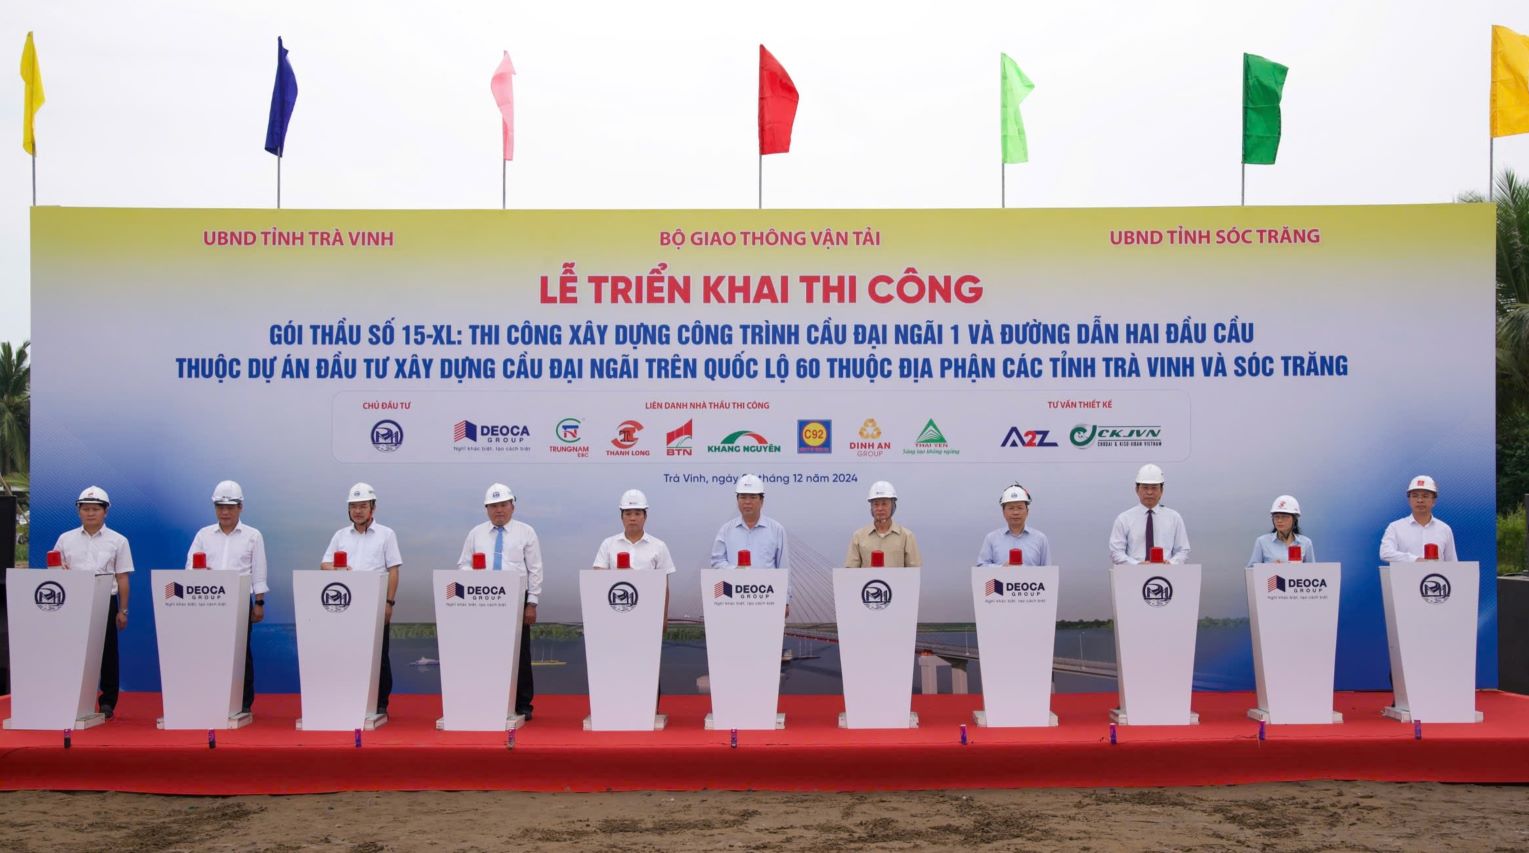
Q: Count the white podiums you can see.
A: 11